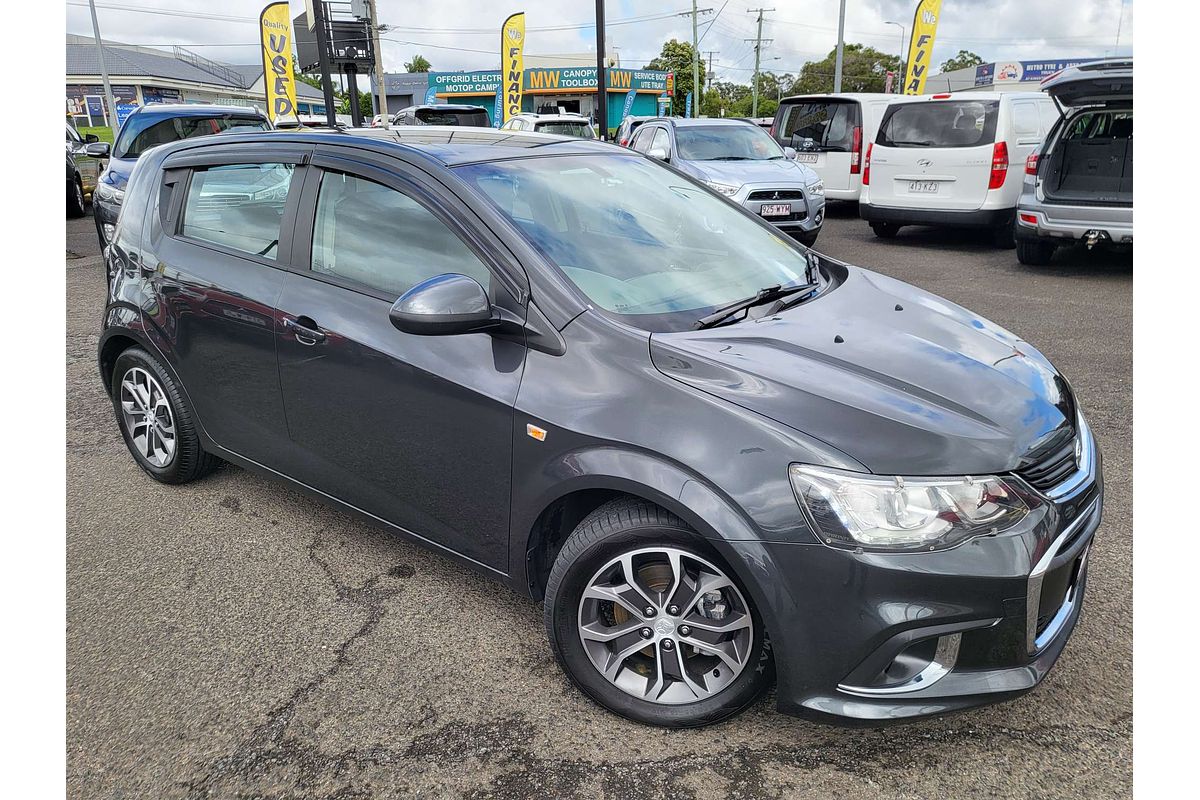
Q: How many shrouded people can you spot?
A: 0